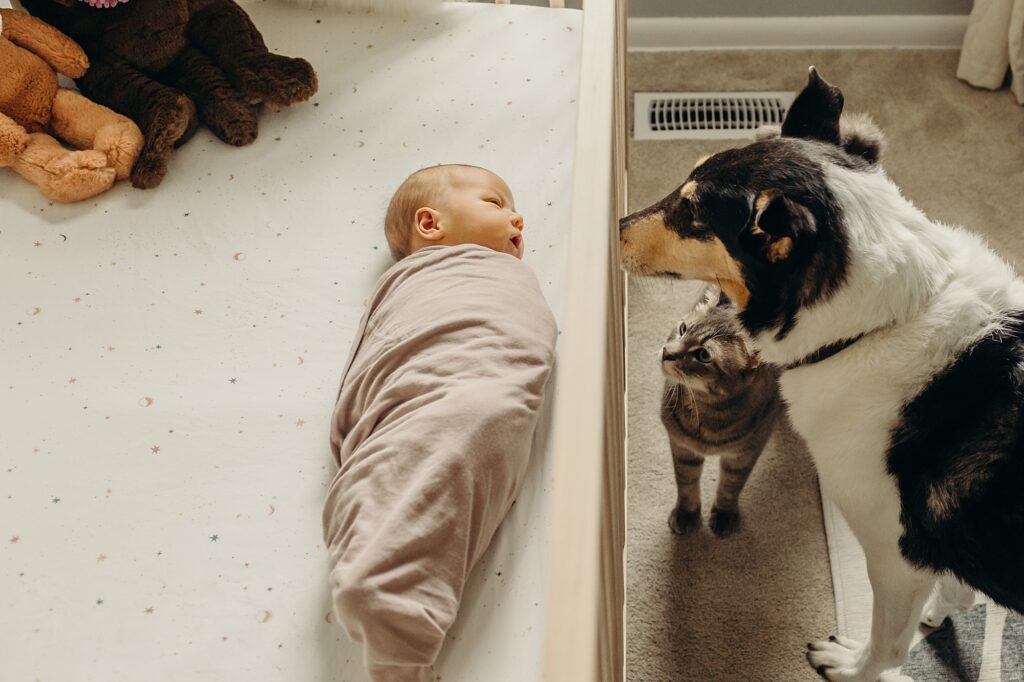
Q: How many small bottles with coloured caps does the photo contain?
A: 0